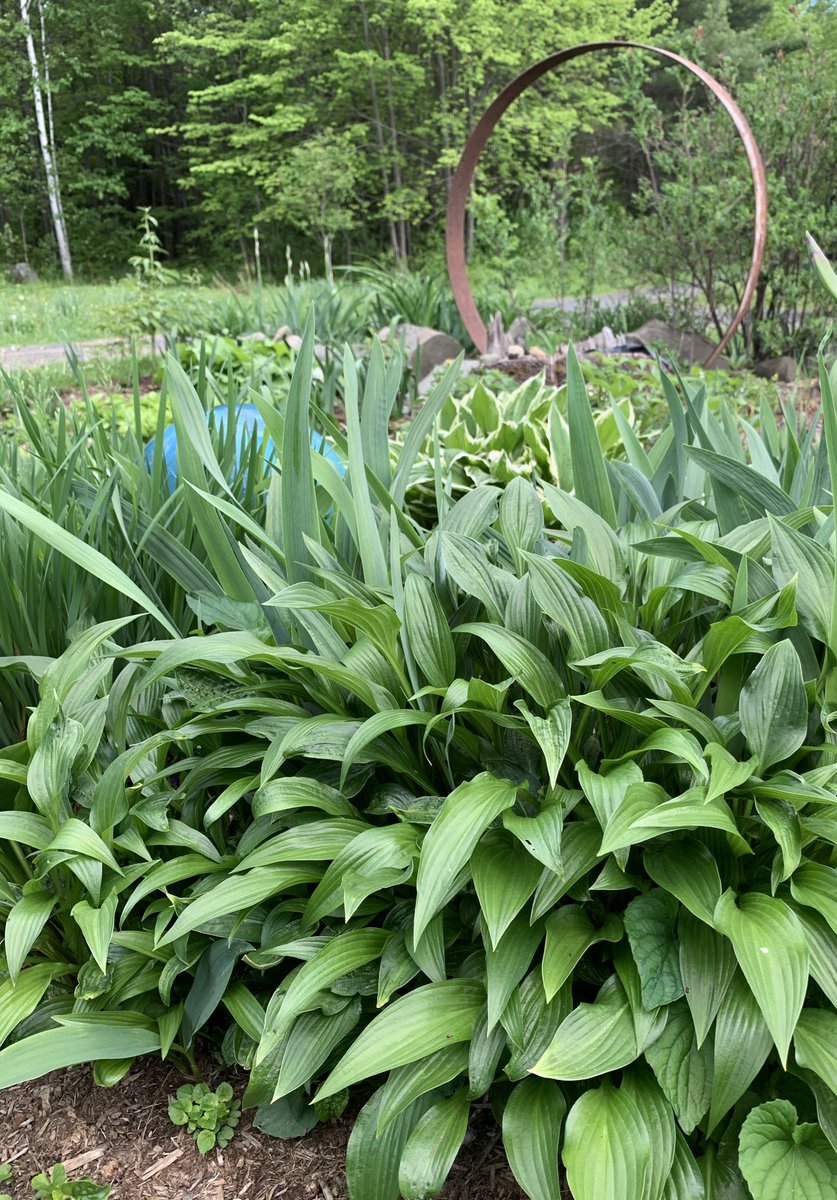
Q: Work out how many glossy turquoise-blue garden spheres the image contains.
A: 1